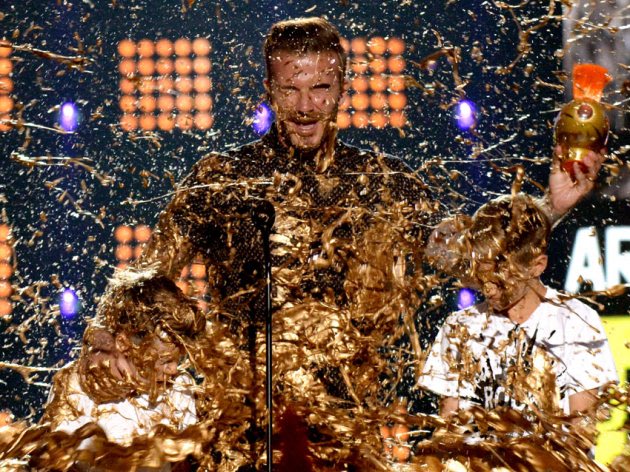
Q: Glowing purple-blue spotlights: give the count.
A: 5